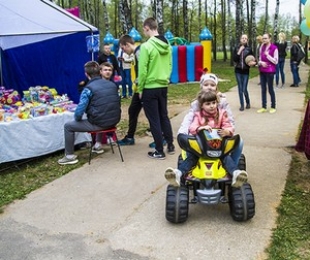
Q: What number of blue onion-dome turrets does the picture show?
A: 4